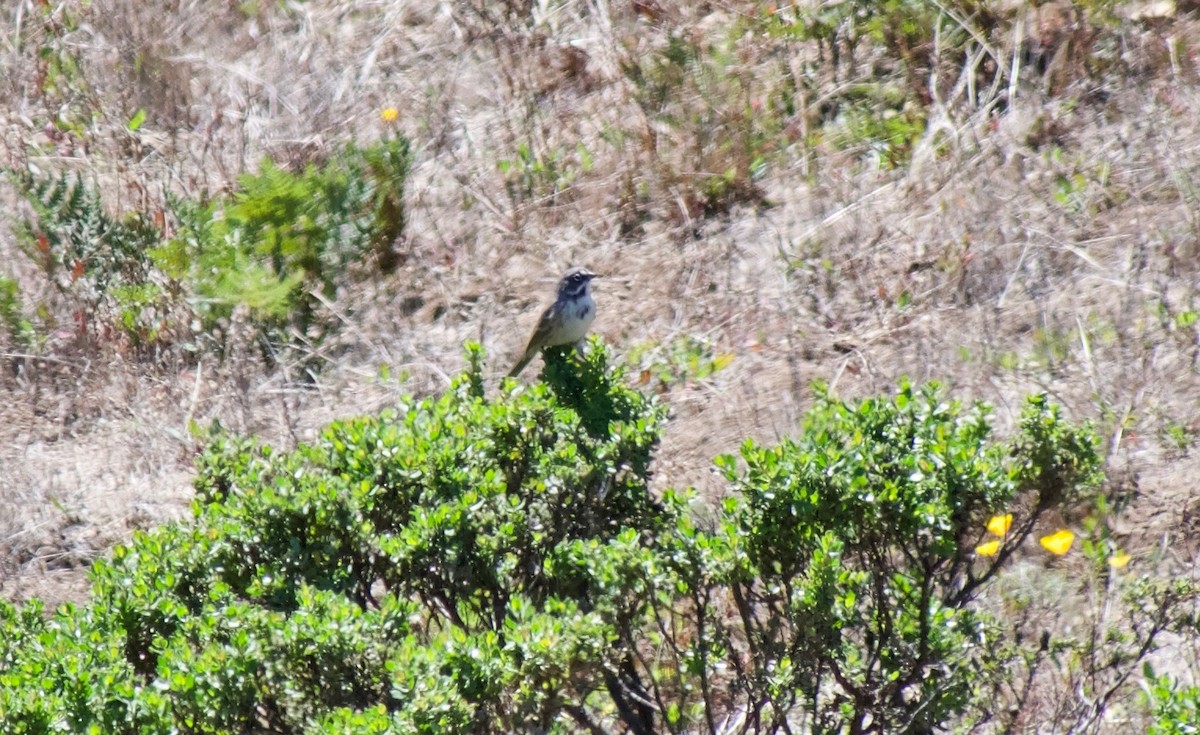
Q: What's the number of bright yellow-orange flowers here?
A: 5